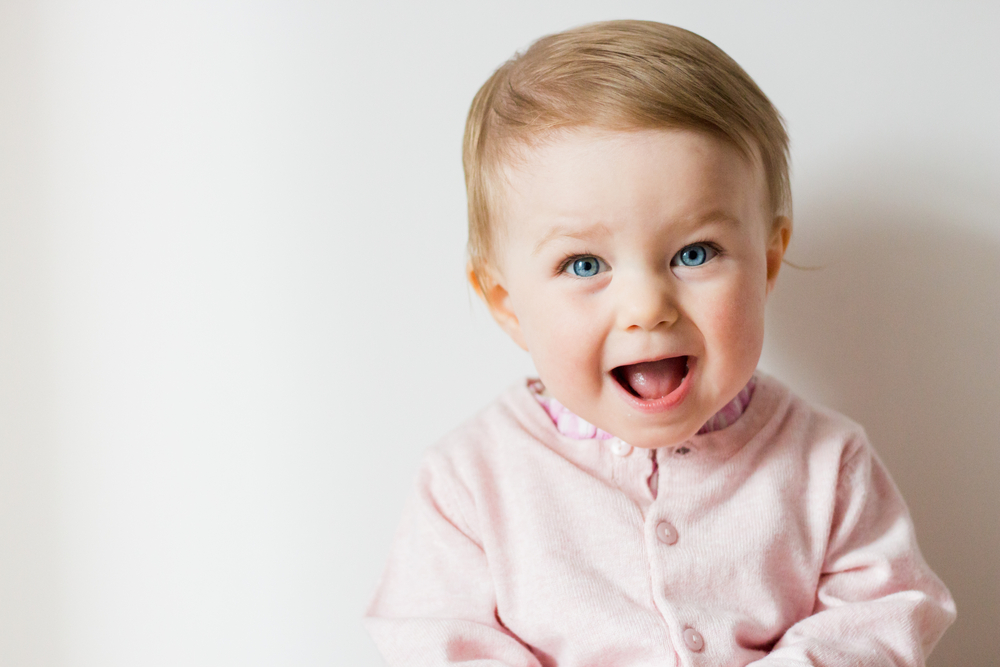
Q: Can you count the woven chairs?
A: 0